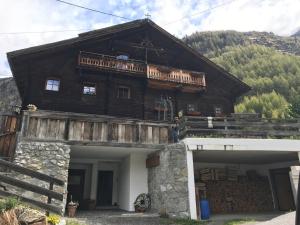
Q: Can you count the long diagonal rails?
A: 3